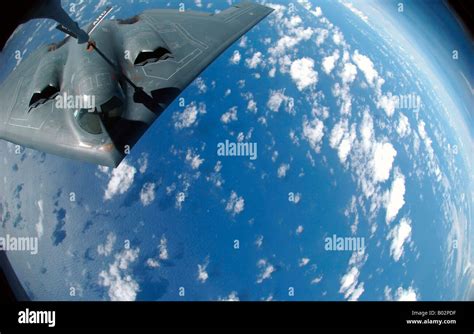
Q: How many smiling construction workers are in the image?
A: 0